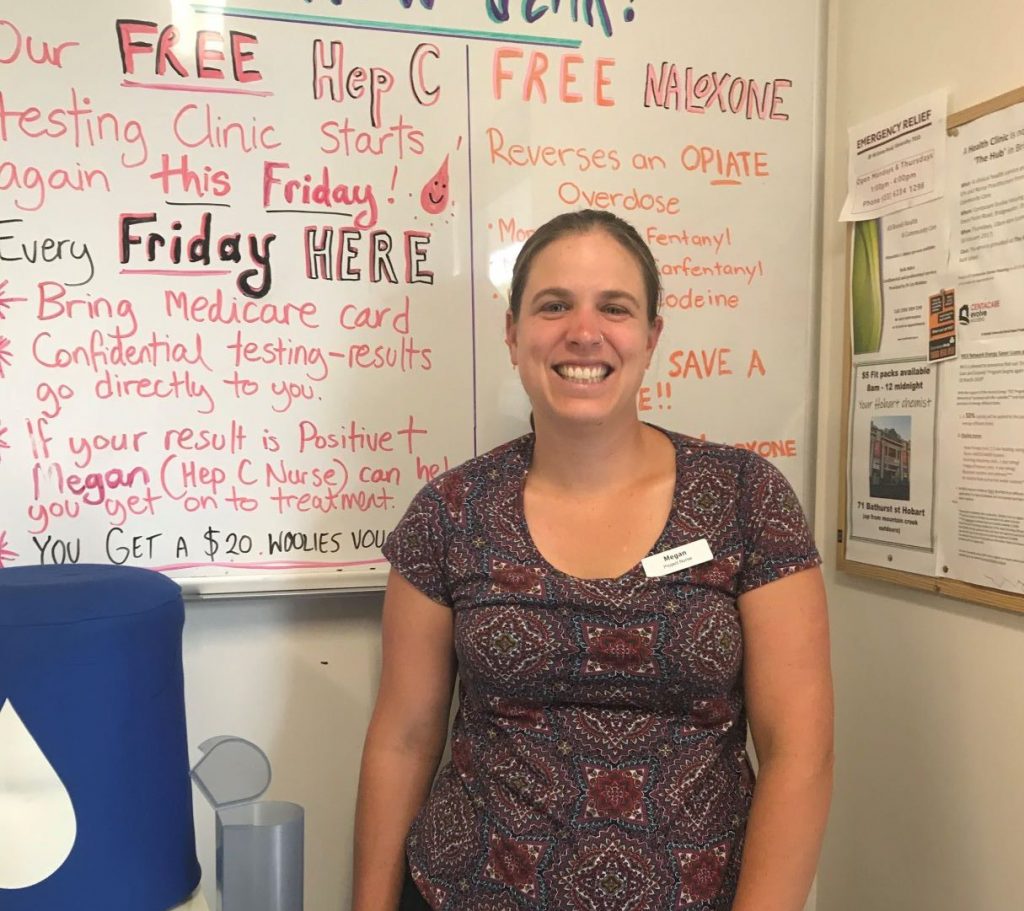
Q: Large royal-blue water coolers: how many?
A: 1